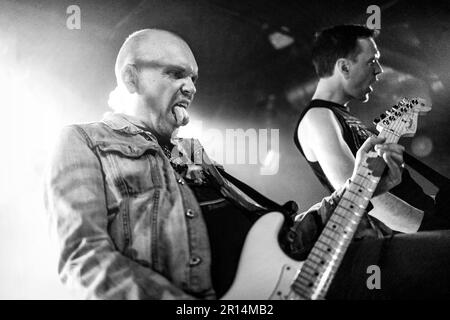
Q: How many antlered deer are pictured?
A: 0